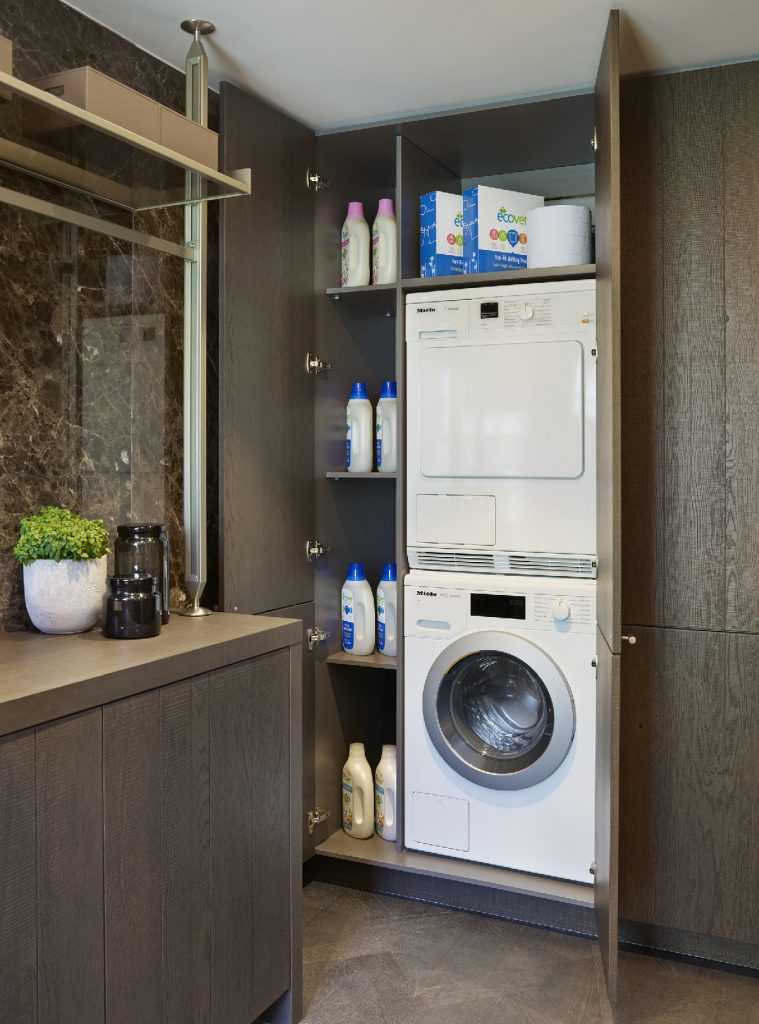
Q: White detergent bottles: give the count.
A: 8